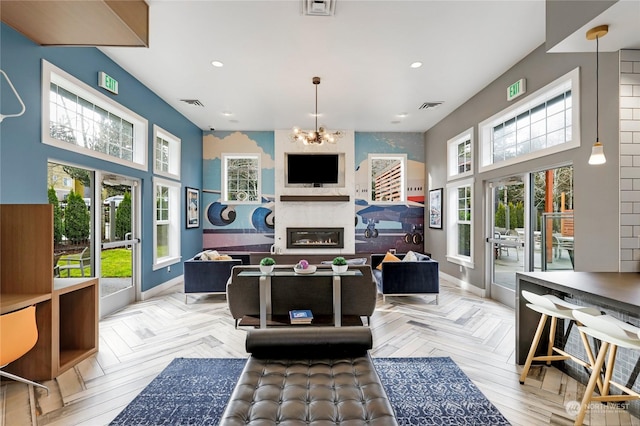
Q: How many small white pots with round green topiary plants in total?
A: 2